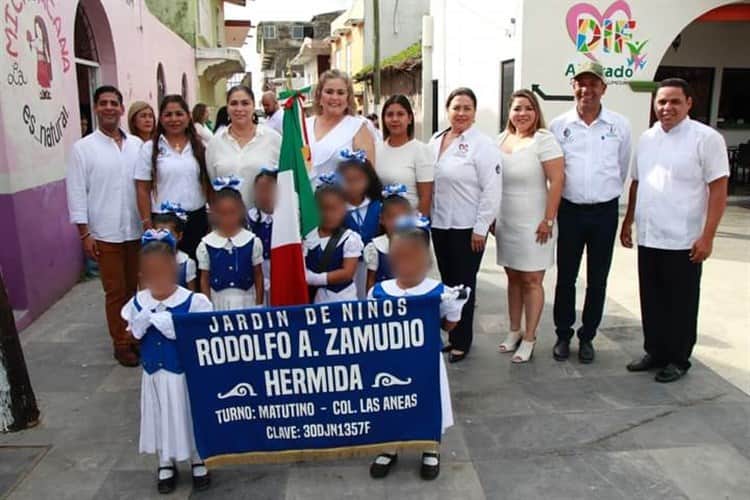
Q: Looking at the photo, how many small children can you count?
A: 8